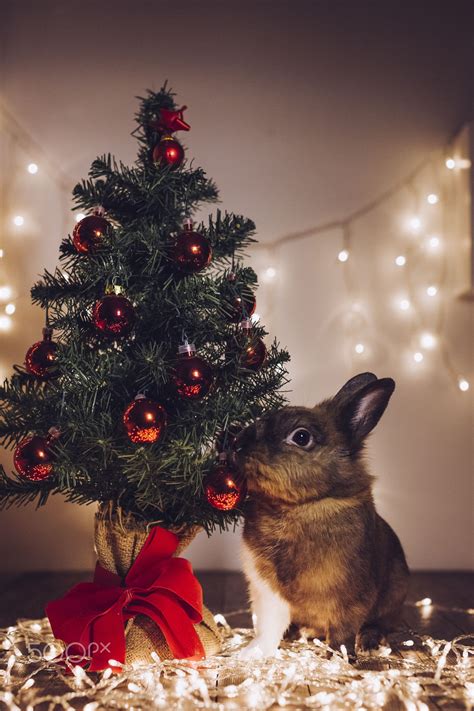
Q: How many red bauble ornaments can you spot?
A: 11